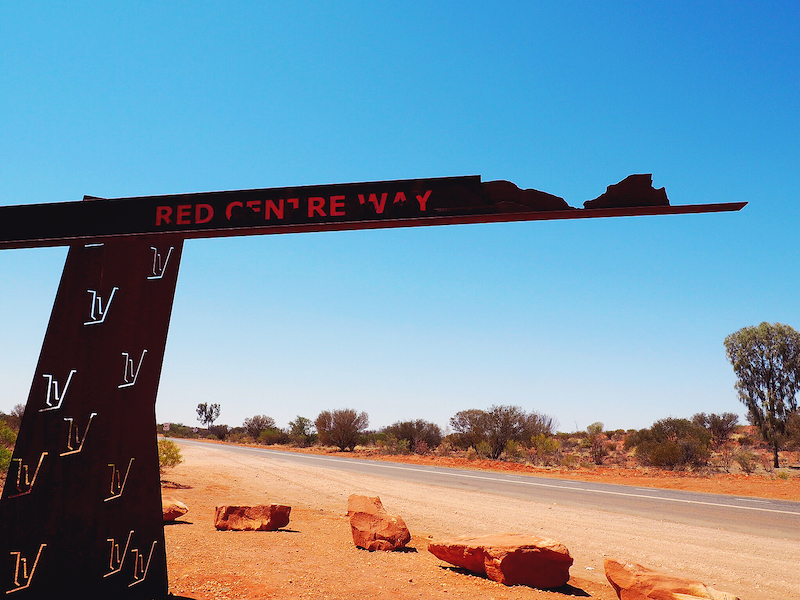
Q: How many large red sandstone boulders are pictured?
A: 5